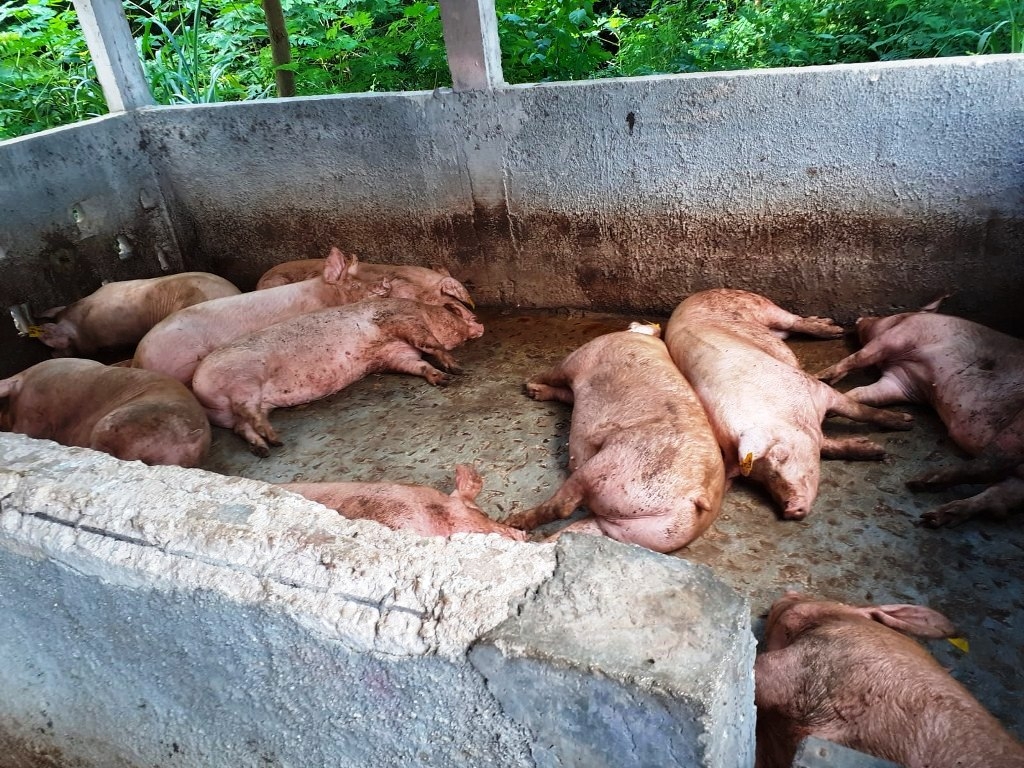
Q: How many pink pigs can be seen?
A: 10